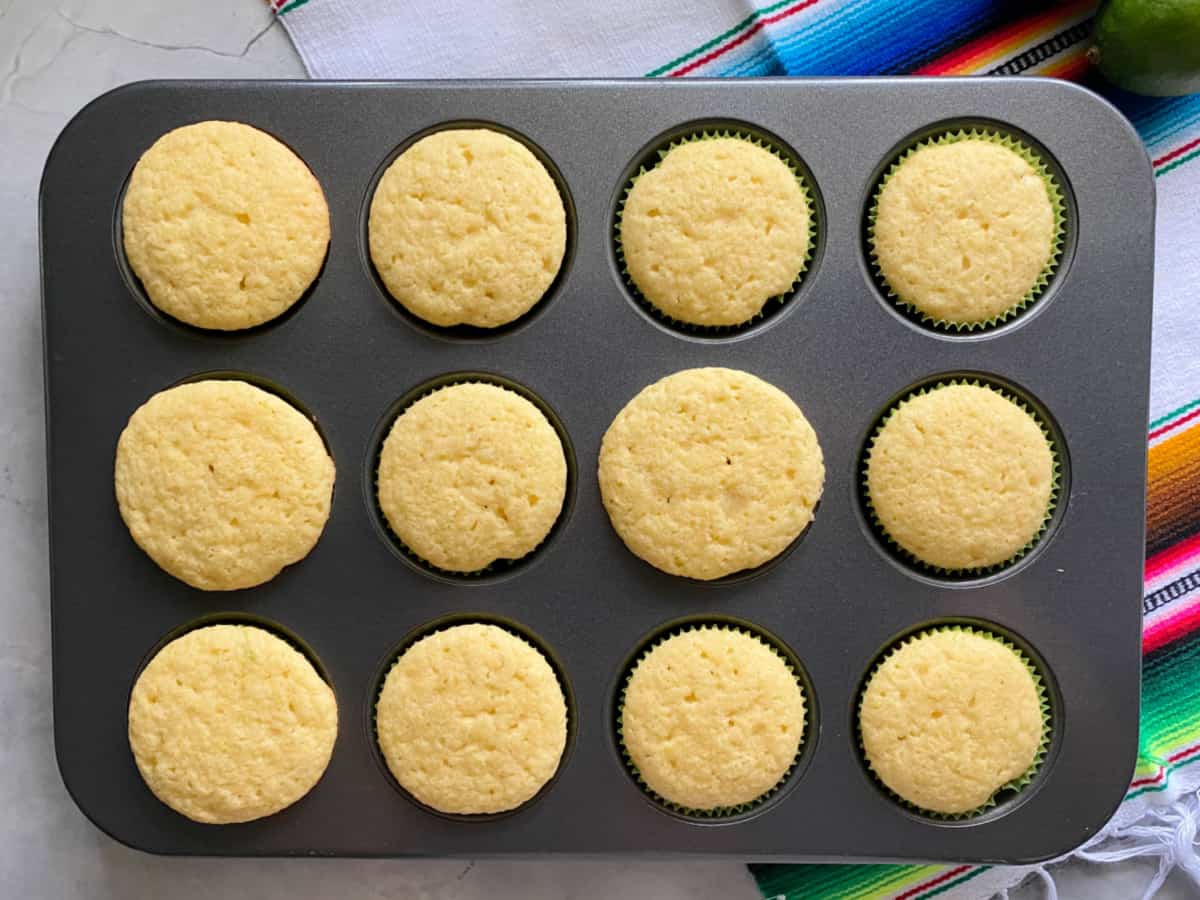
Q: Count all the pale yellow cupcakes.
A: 12